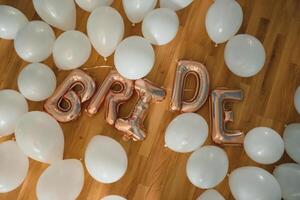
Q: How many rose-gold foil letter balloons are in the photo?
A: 5